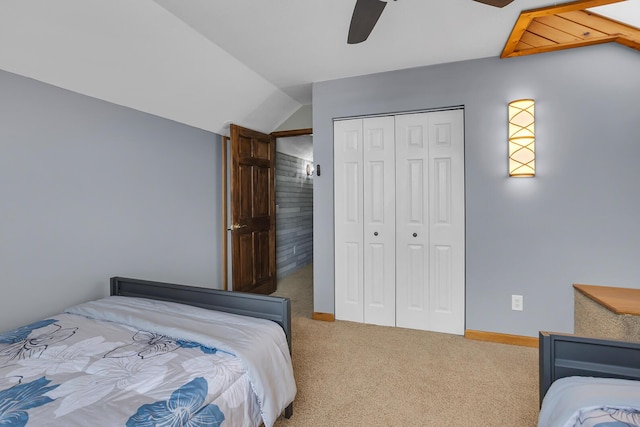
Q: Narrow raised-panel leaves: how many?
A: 4